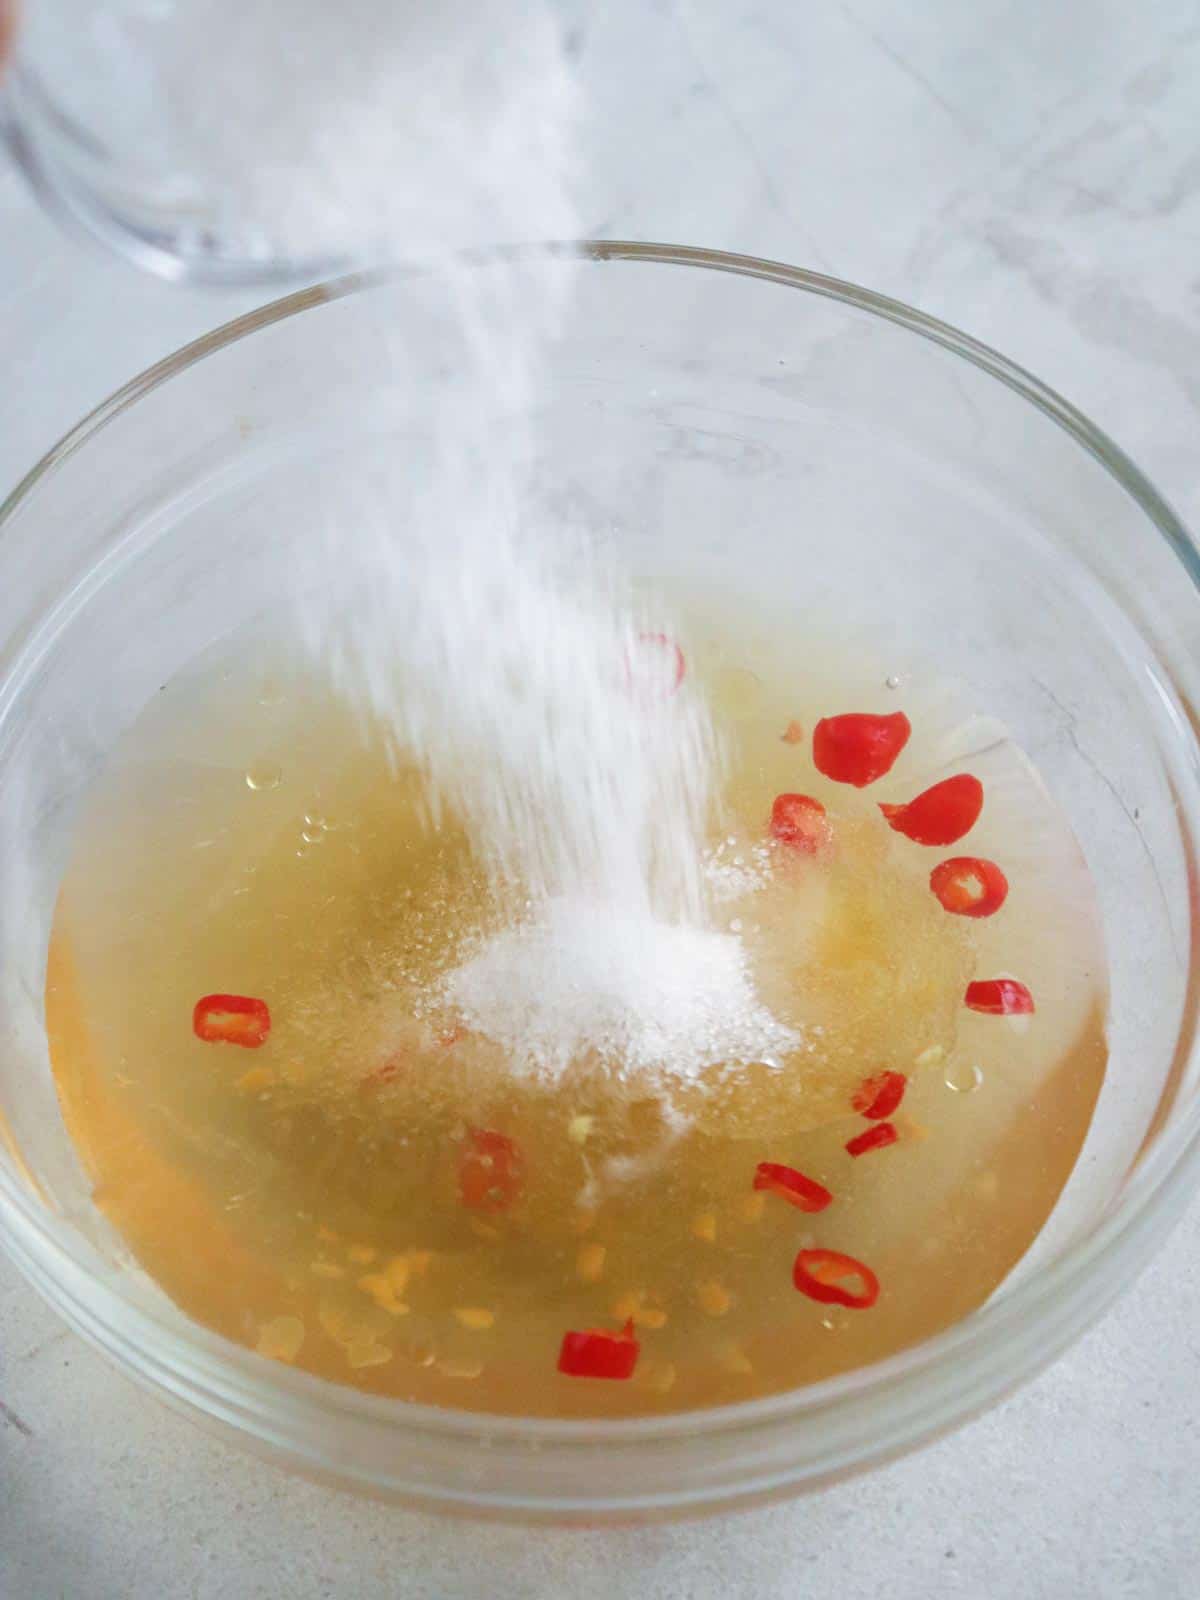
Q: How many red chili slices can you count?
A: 13